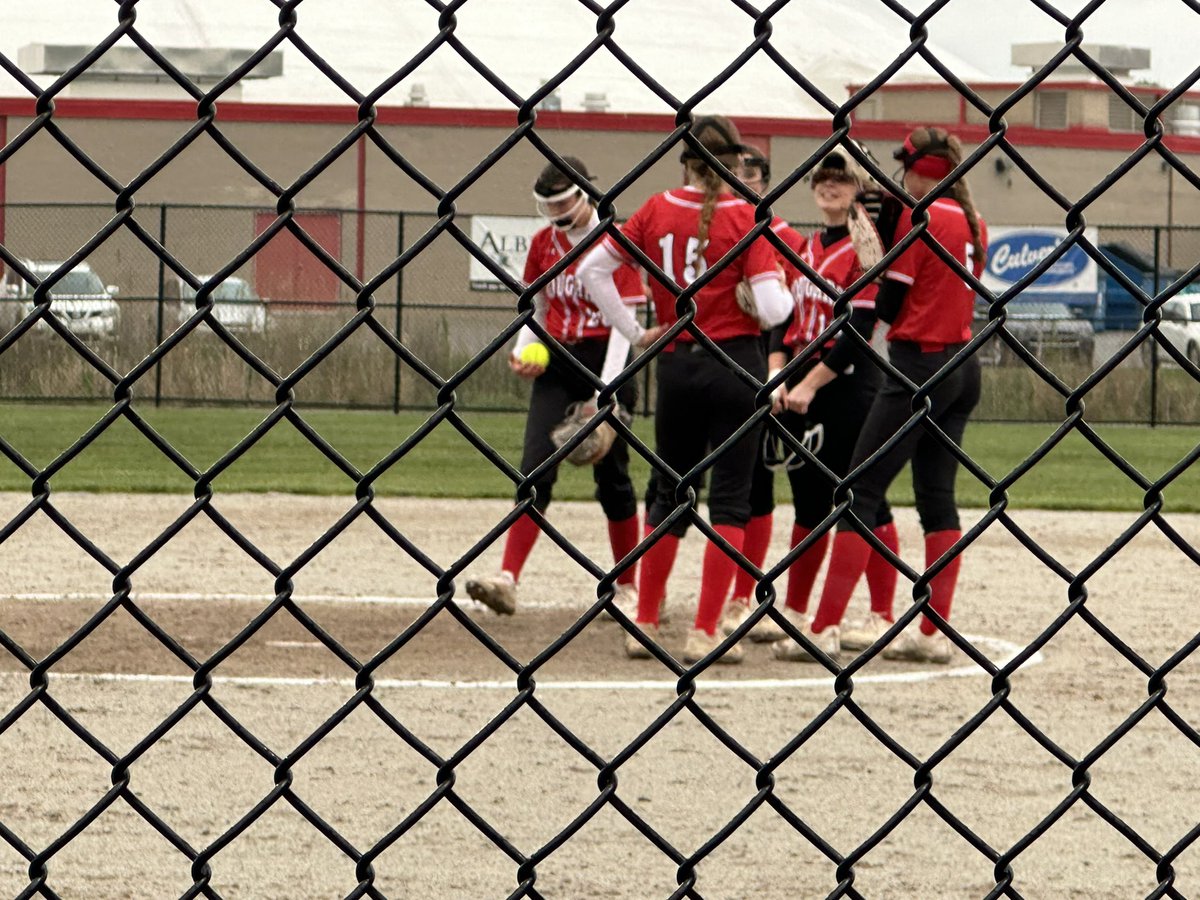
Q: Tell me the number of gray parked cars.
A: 1